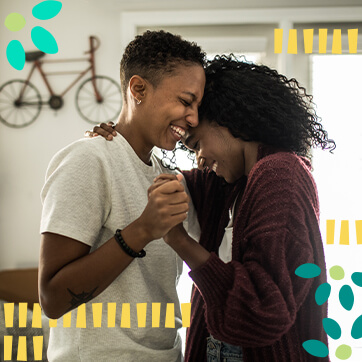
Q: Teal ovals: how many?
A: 10